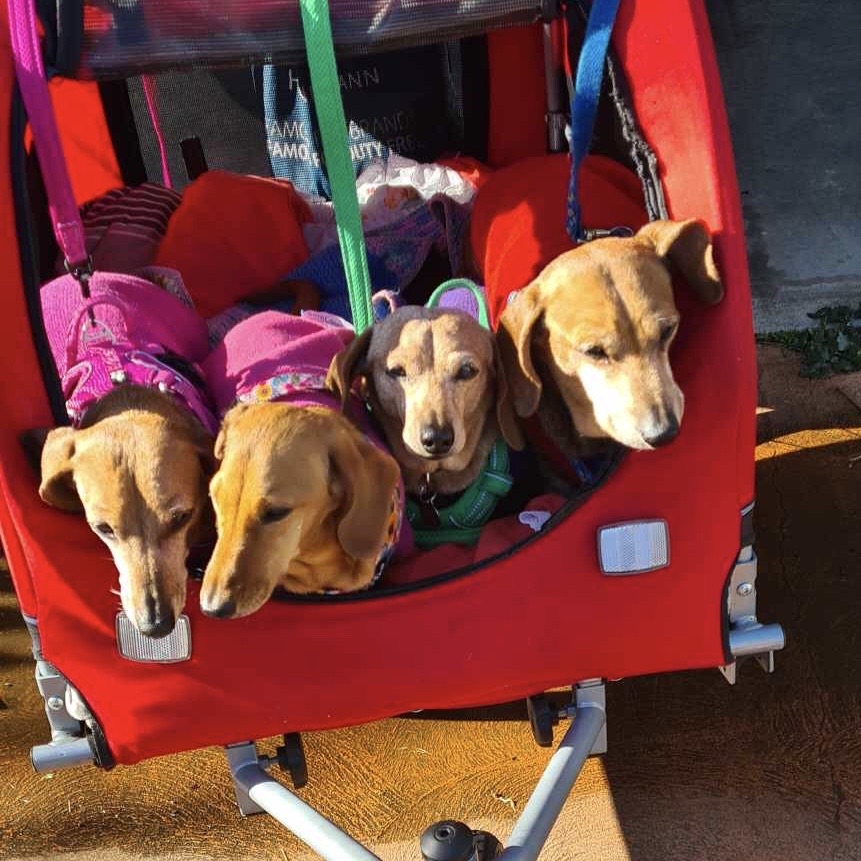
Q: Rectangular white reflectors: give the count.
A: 2